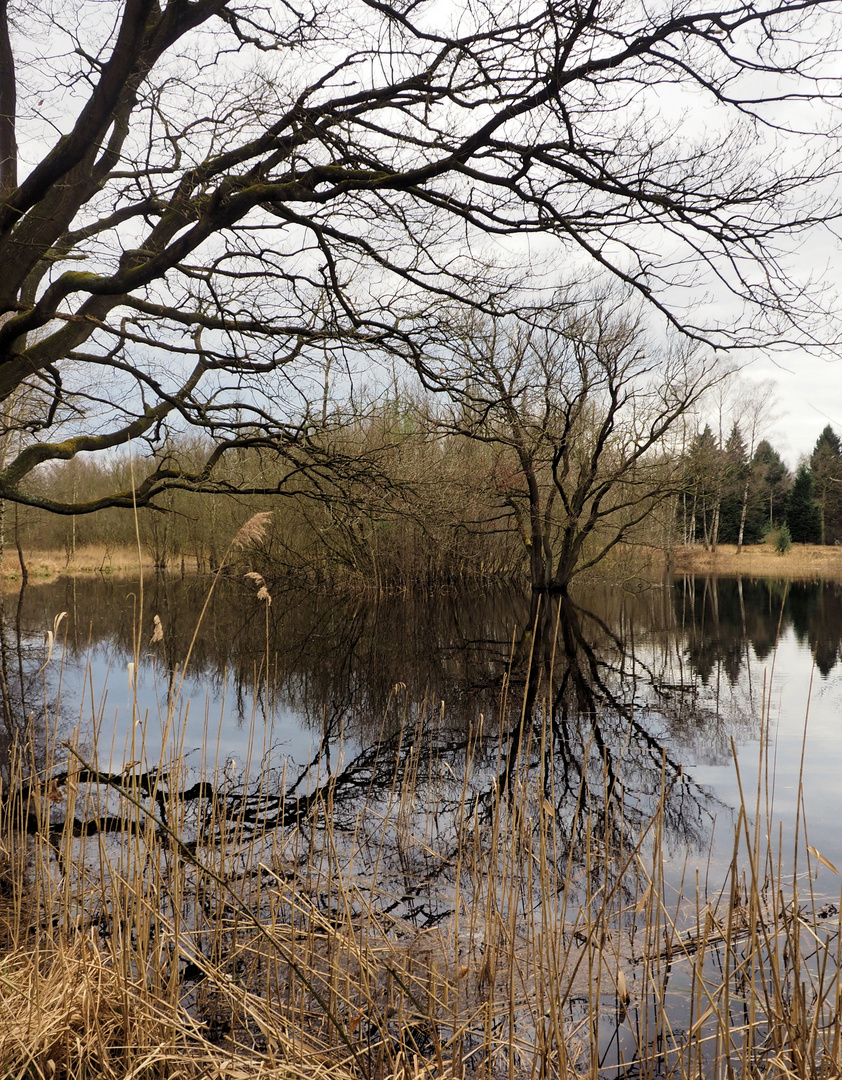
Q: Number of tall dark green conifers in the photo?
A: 5